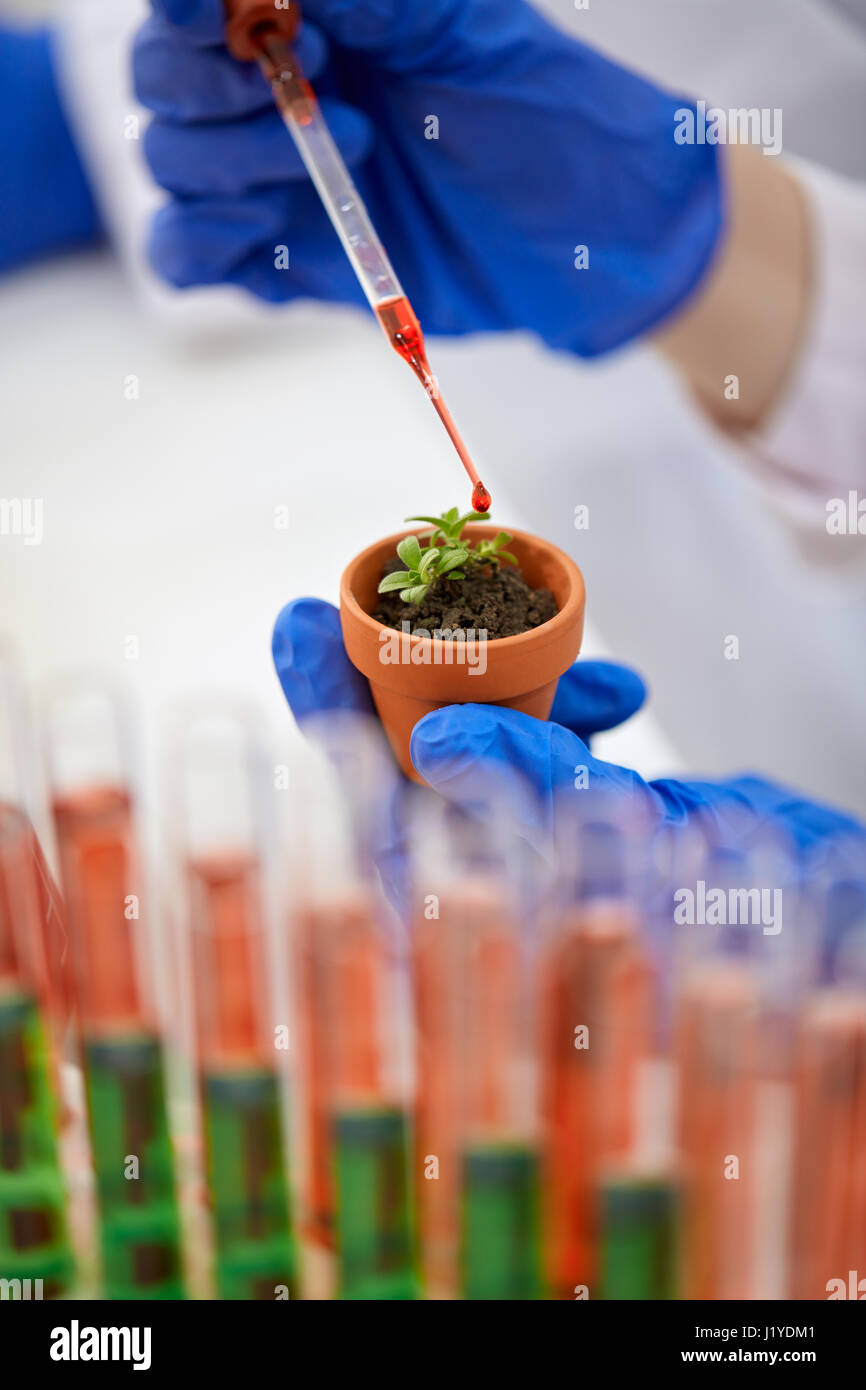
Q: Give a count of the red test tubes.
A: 8